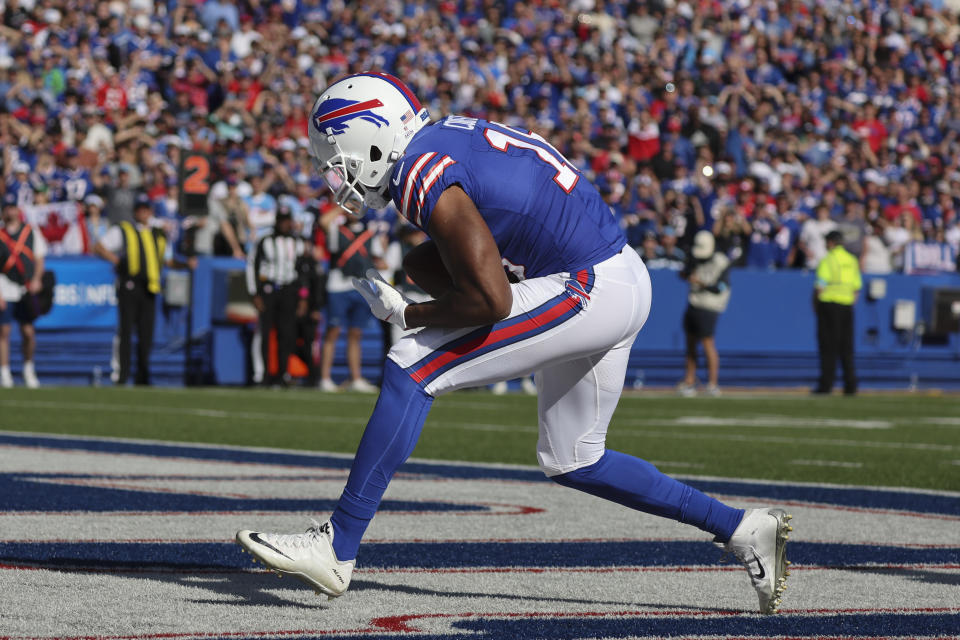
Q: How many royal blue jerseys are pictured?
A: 1